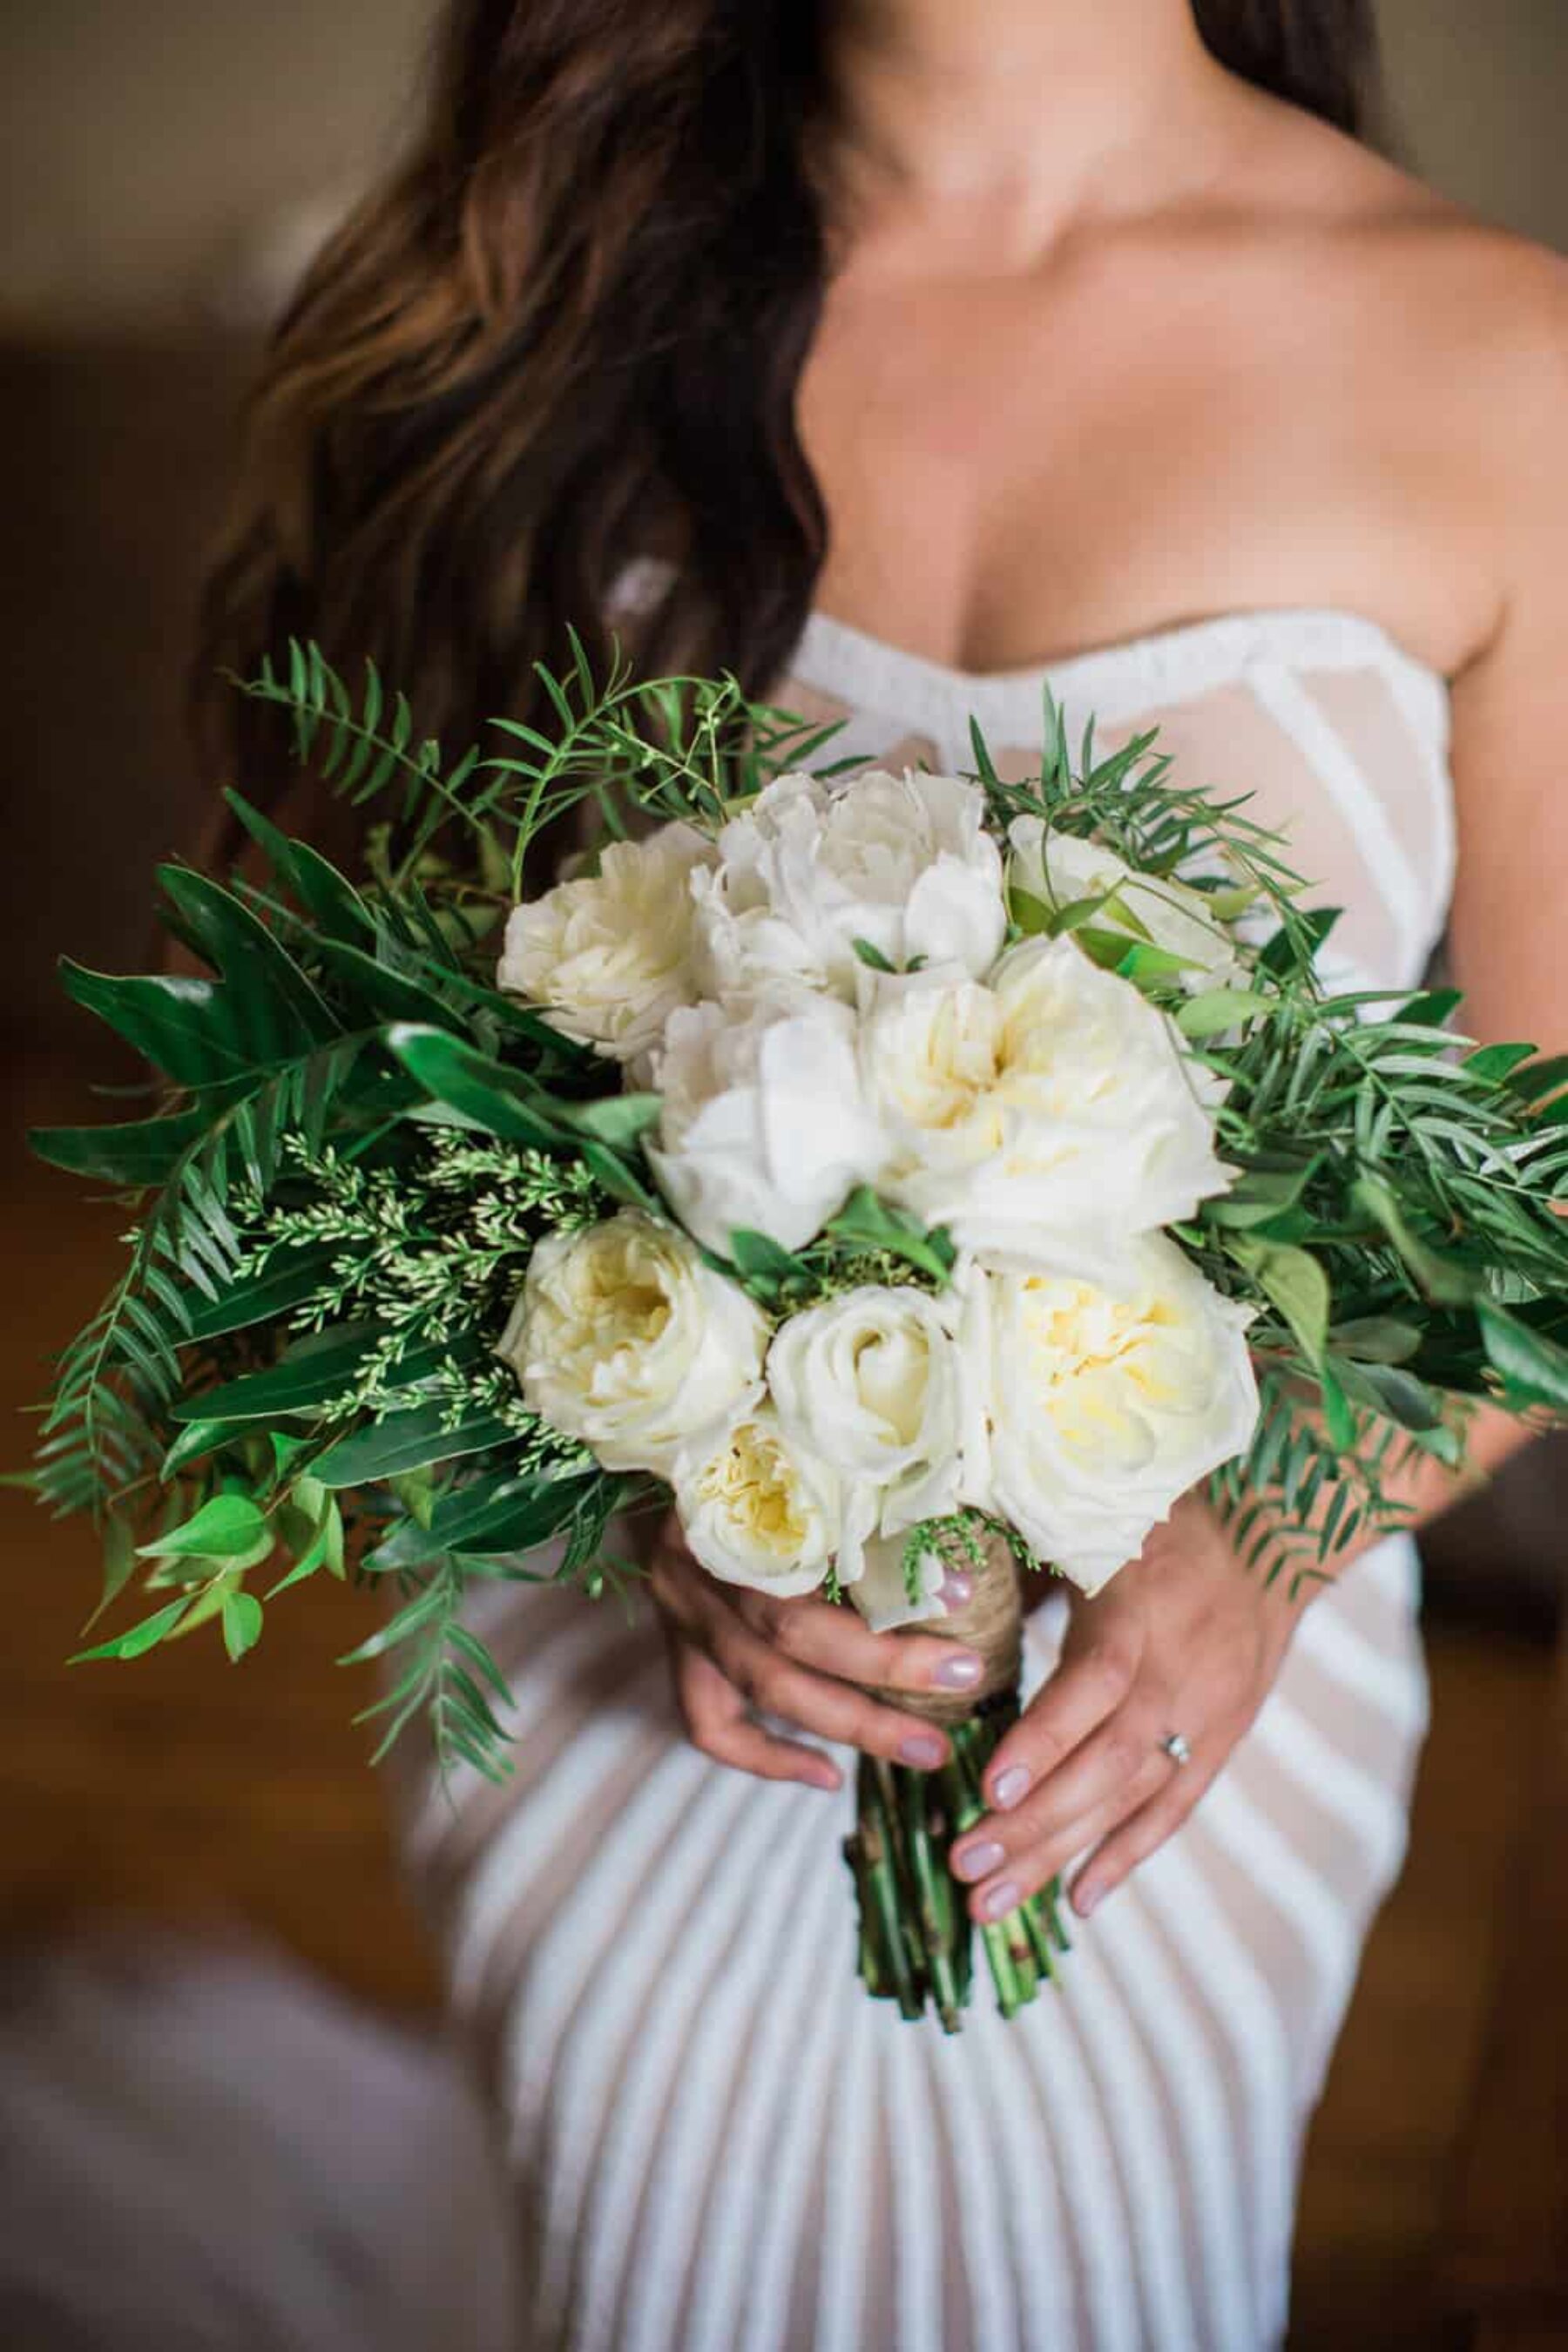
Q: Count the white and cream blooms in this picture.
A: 9